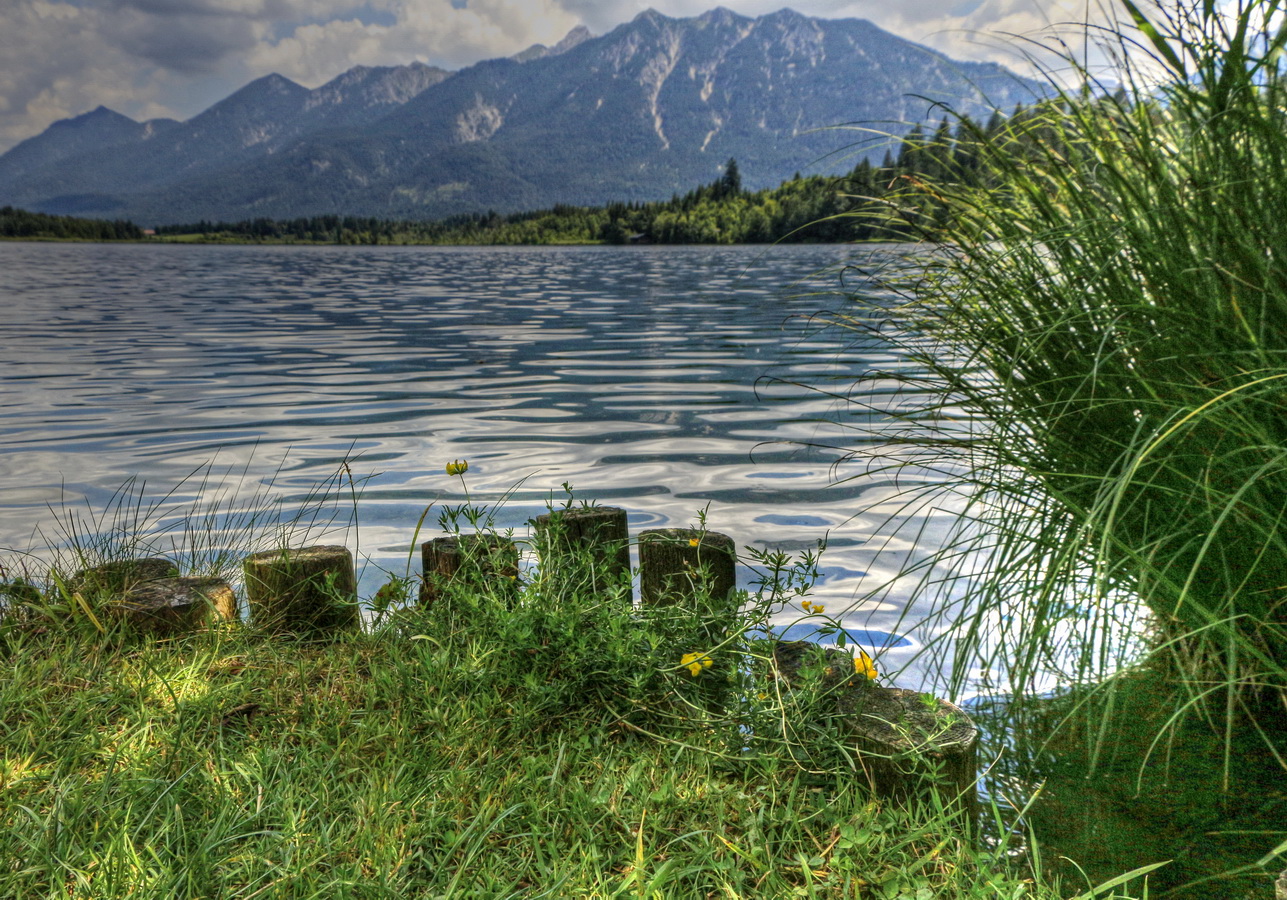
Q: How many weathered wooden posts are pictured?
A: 8